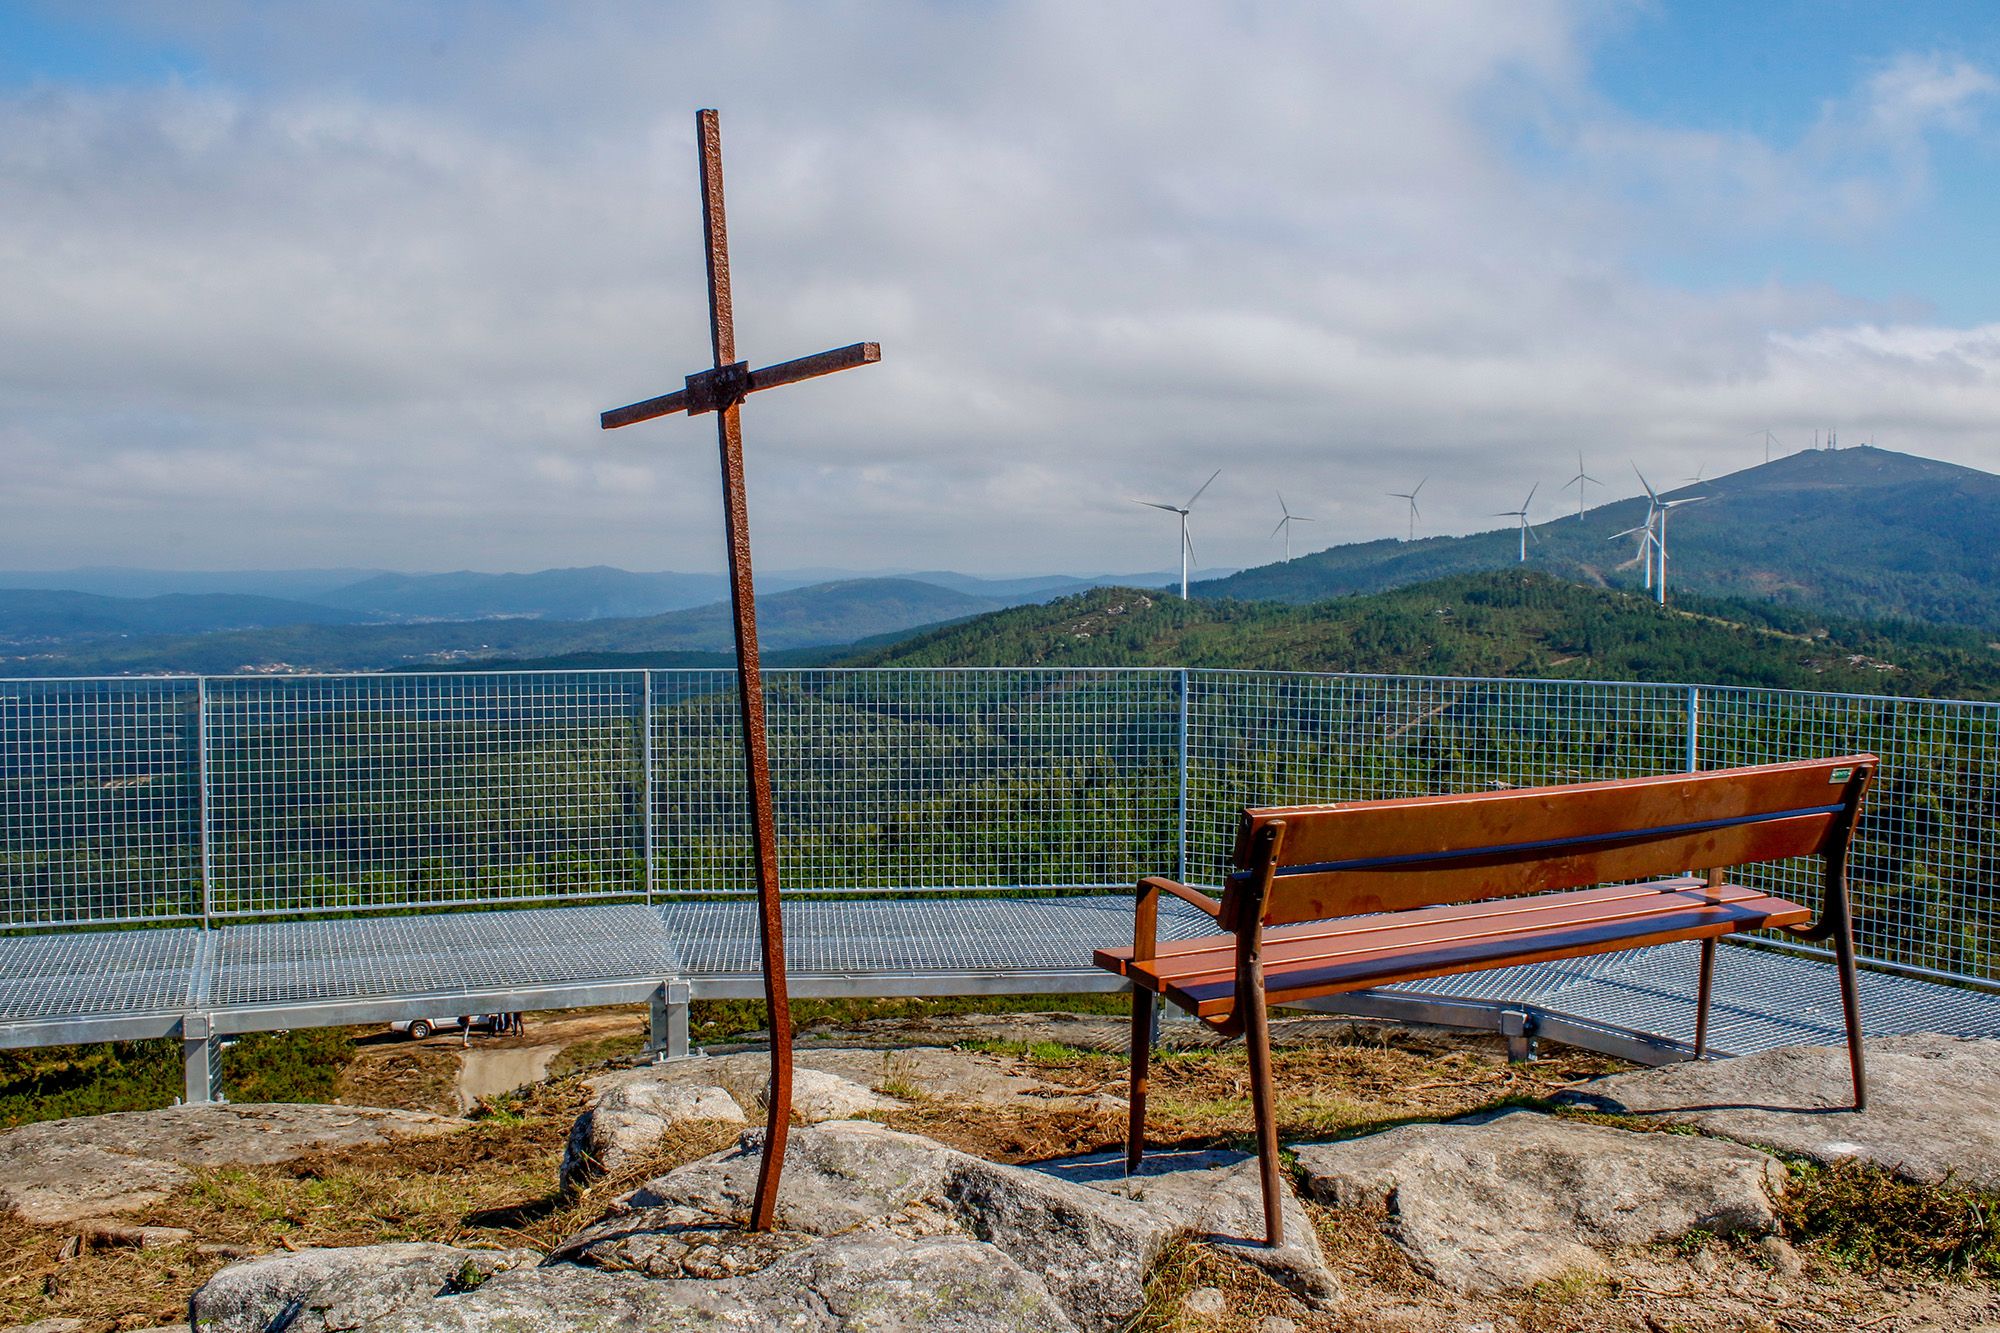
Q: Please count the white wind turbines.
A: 9